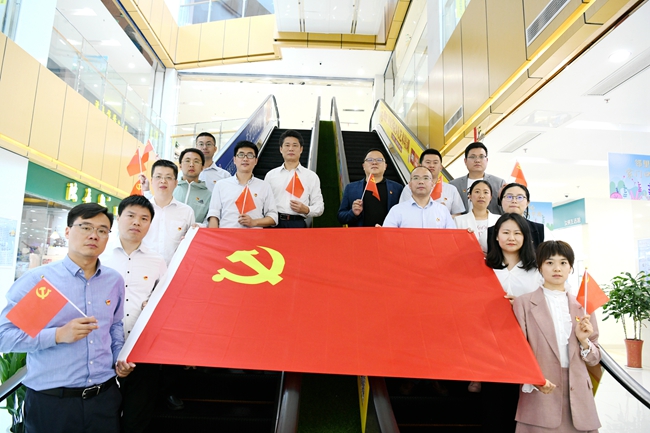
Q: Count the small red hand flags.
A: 10